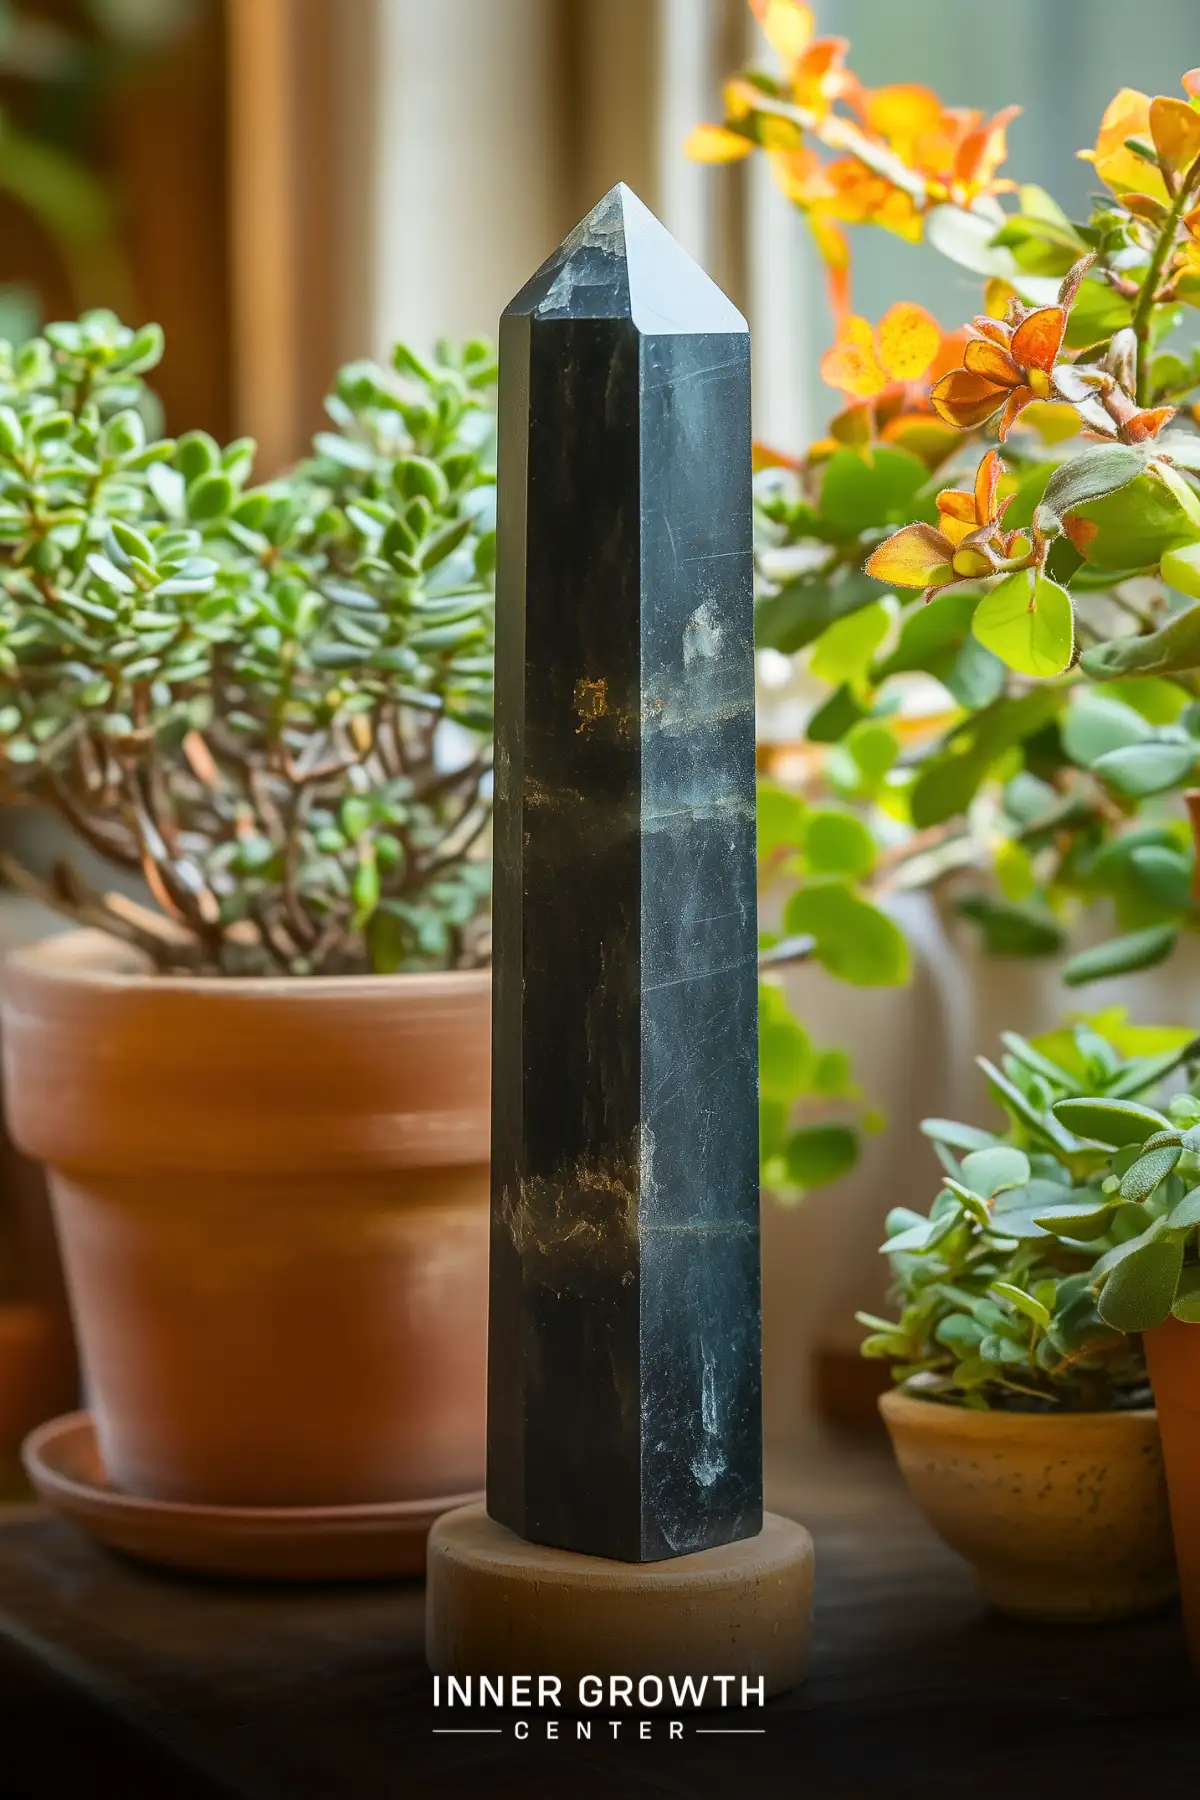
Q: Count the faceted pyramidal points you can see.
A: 1